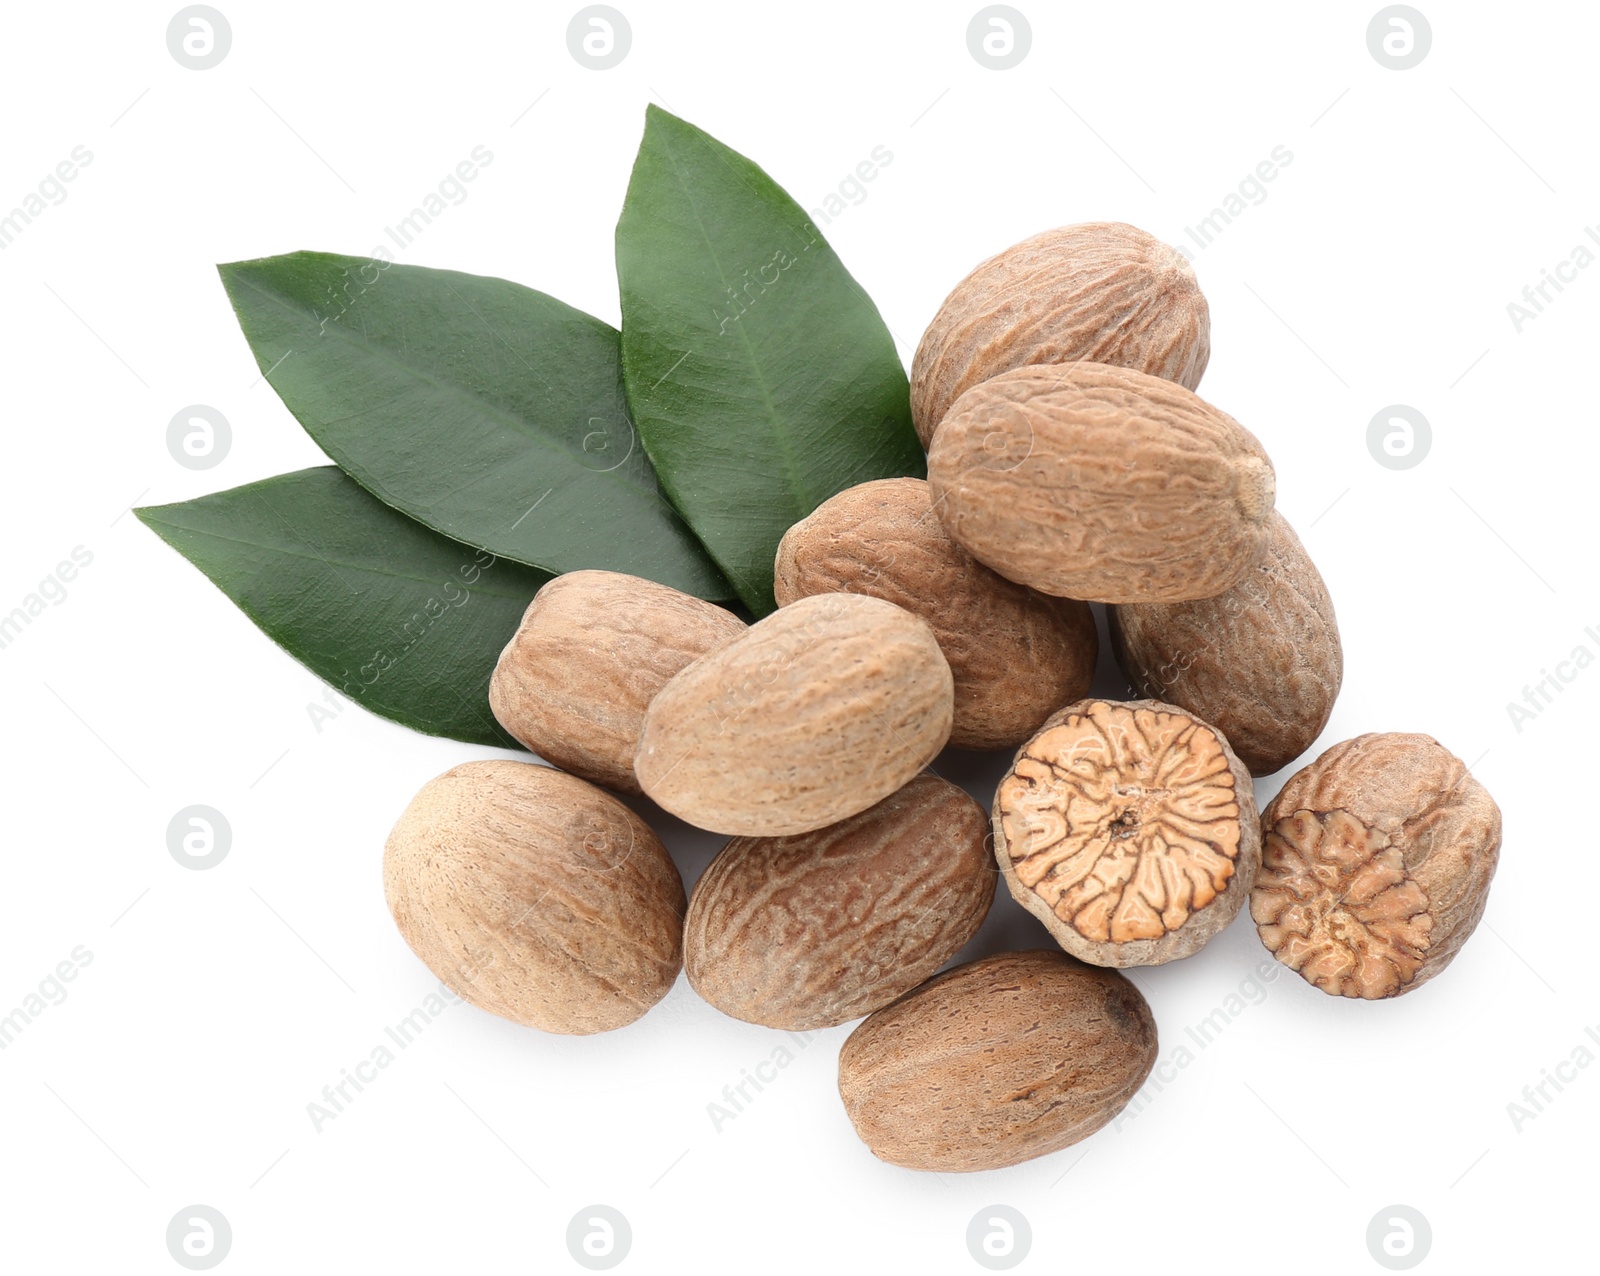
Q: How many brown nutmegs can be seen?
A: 11